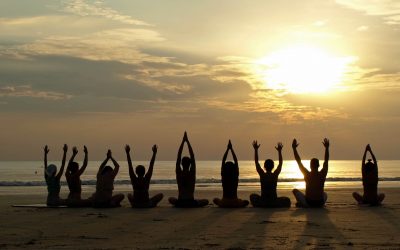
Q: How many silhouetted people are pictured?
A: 9